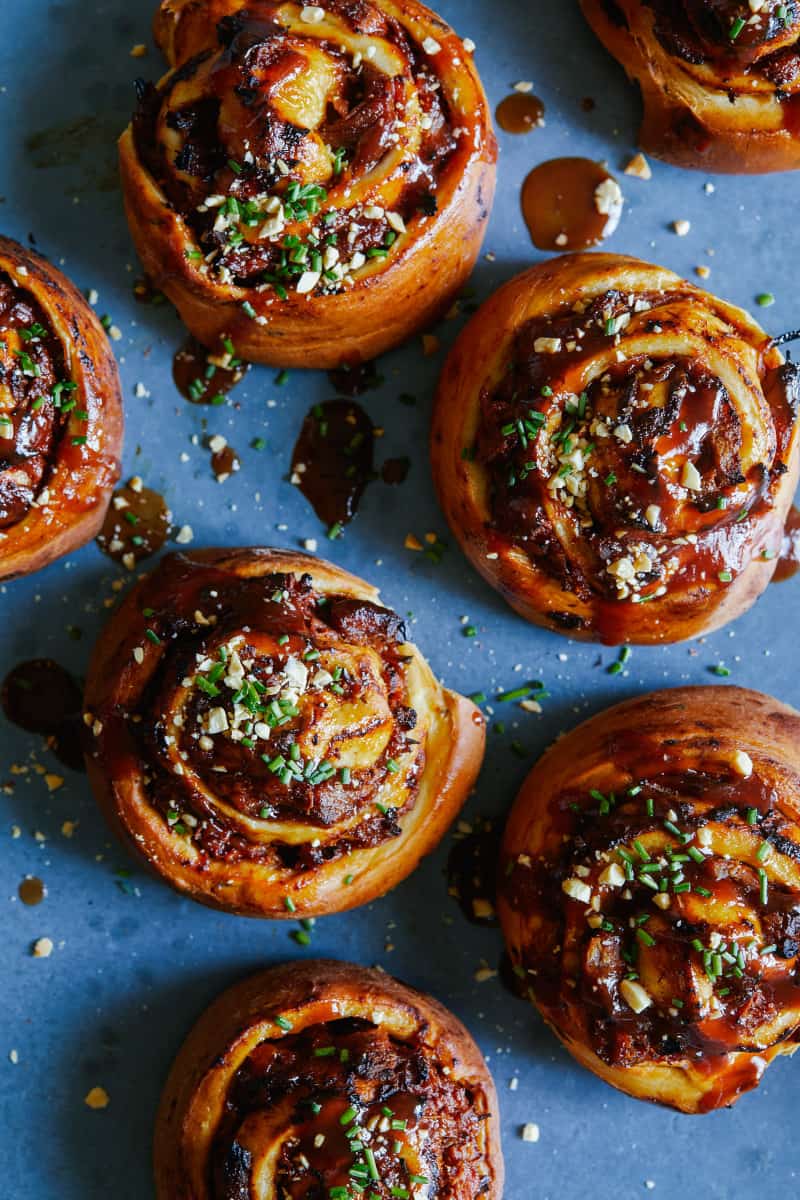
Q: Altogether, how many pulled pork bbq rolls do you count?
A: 7